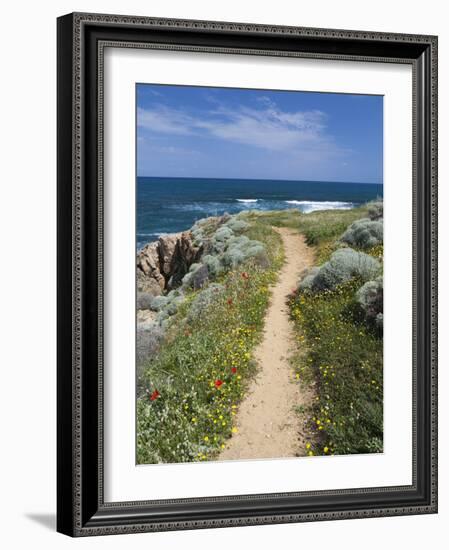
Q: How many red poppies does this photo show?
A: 5